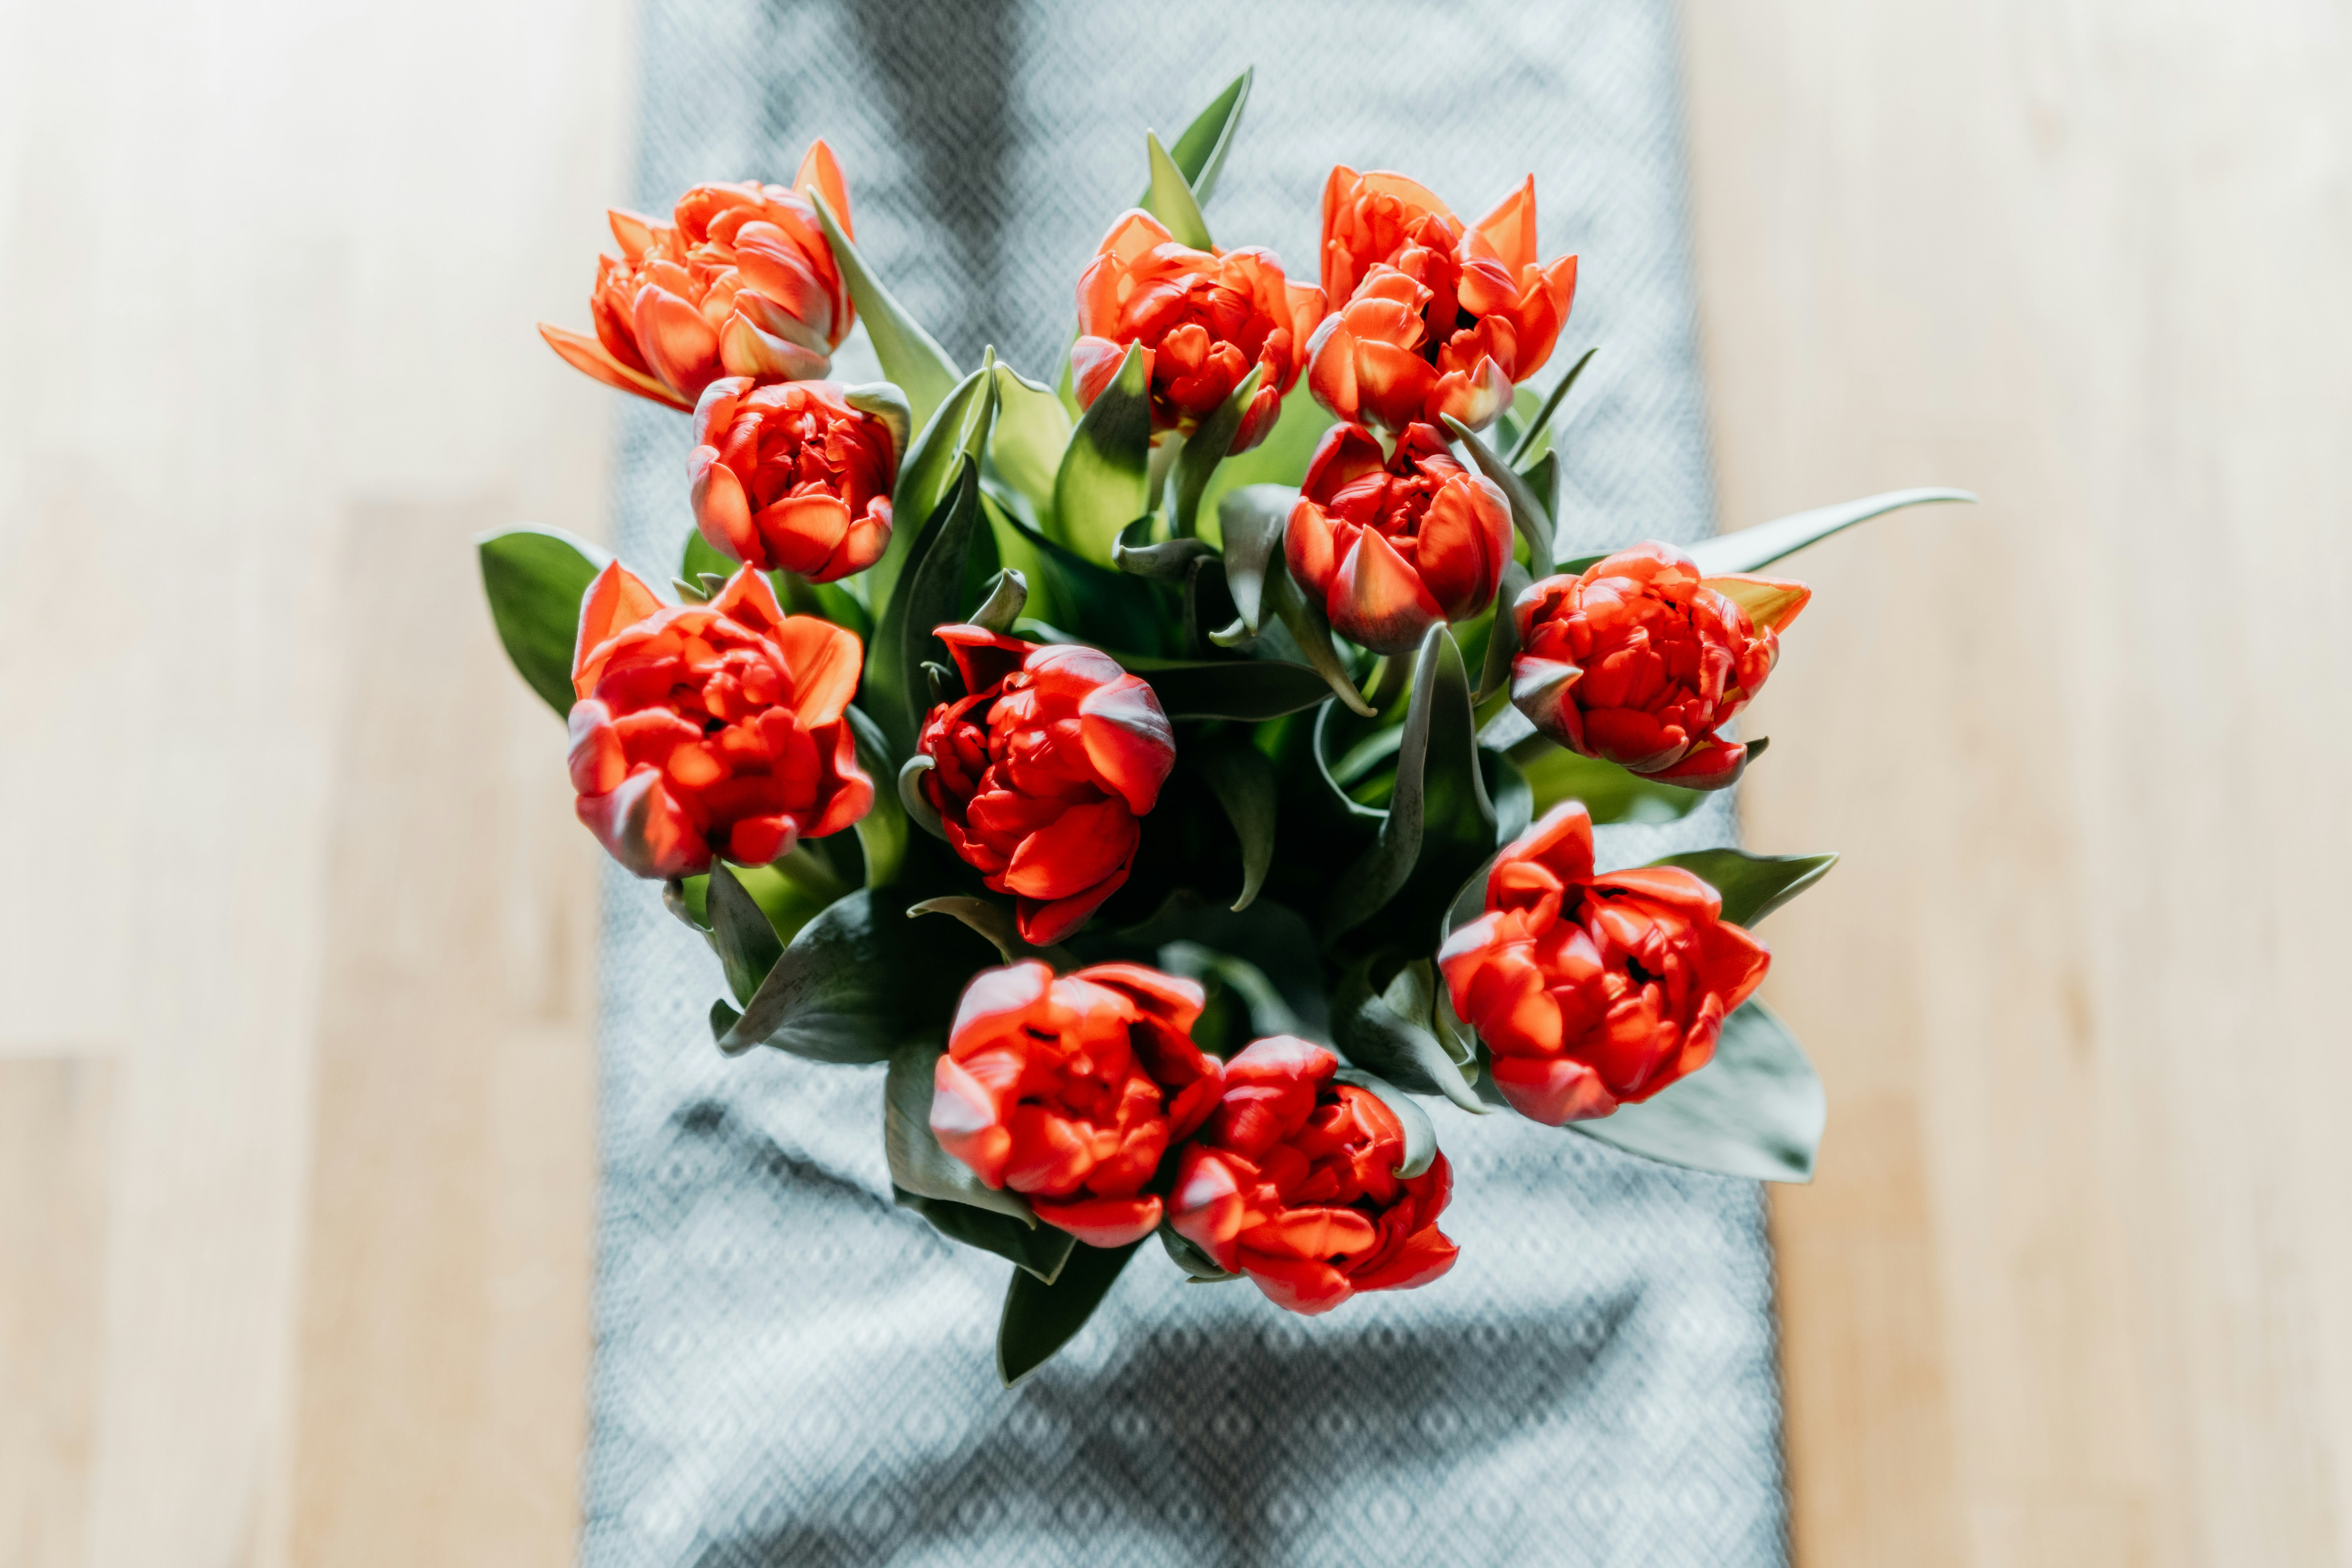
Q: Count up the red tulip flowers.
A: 11